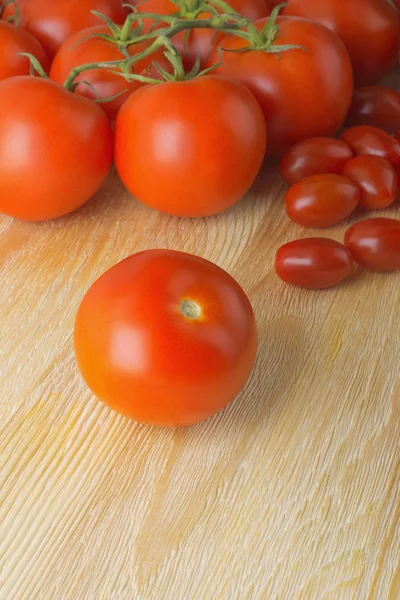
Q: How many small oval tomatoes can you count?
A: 7